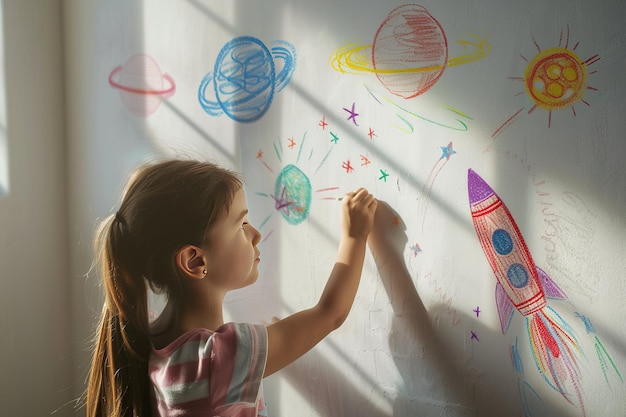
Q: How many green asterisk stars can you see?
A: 2